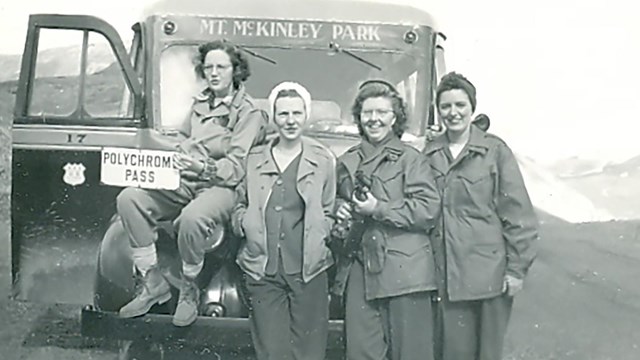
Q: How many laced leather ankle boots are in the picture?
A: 2